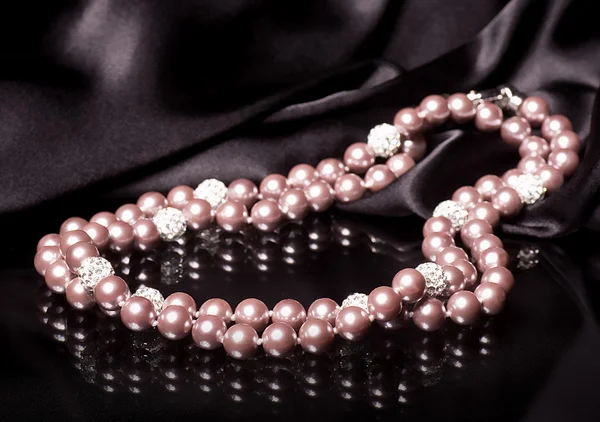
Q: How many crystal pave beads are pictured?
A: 9